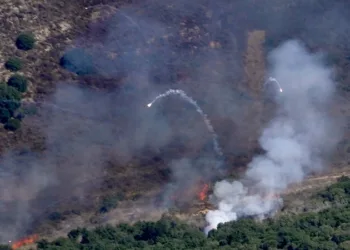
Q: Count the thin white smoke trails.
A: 2